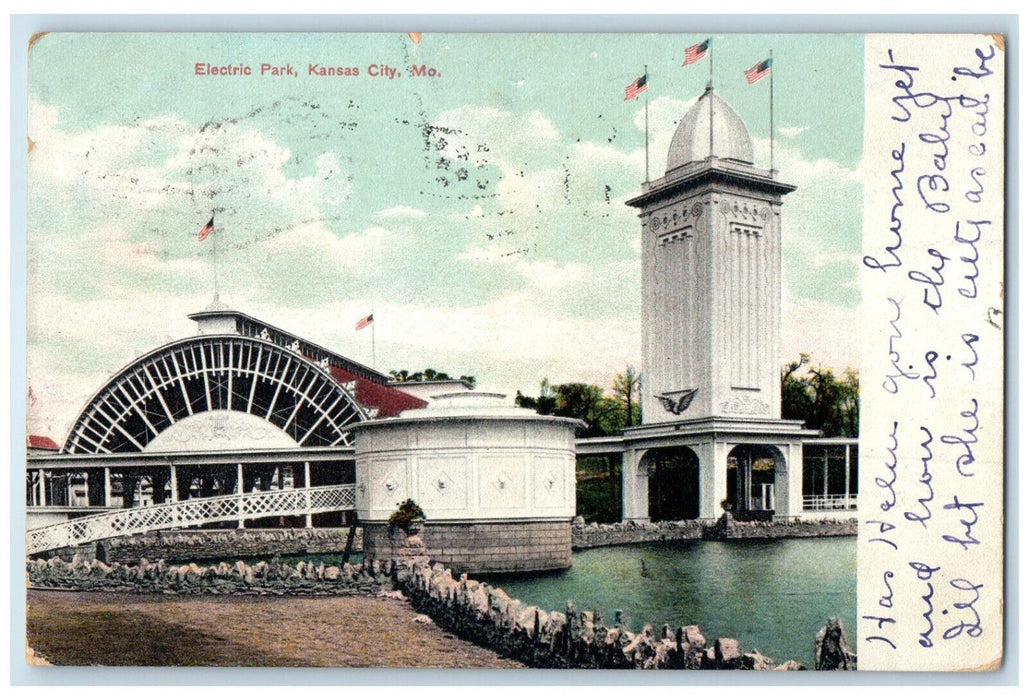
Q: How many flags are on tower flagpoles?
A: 3